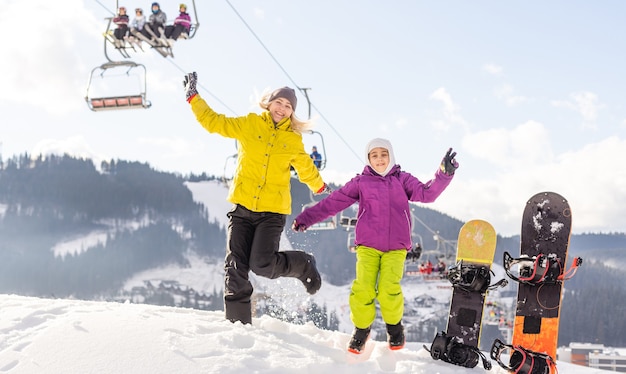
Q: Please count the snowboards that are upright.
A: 2